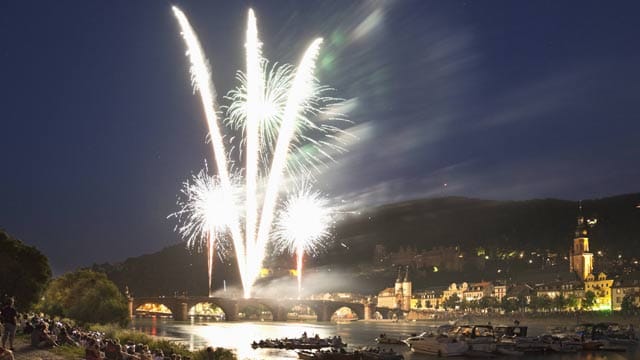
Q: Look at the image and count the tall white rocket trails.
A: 3